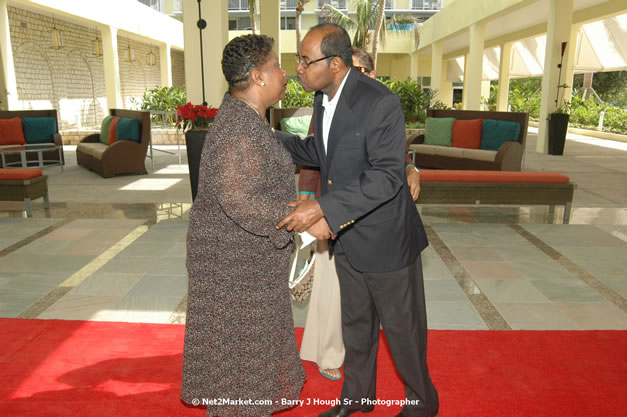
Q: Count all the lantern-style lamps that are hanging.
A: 4